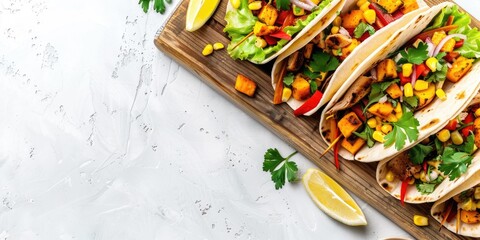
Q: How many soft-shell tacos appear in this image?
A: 5